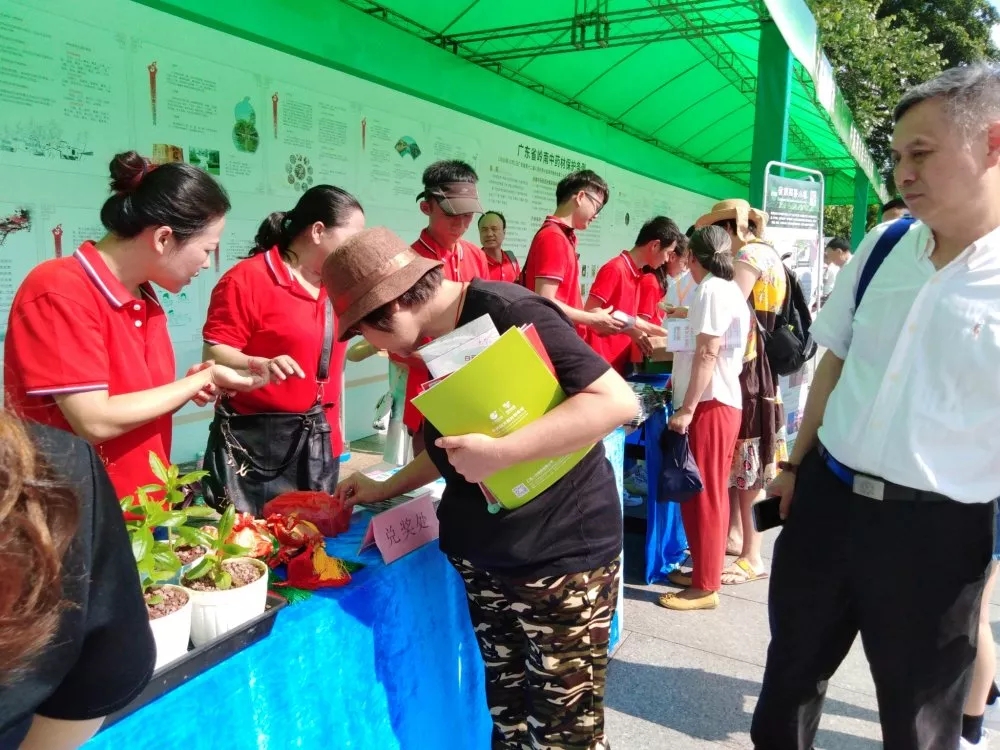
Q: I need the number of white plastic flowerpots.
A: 3